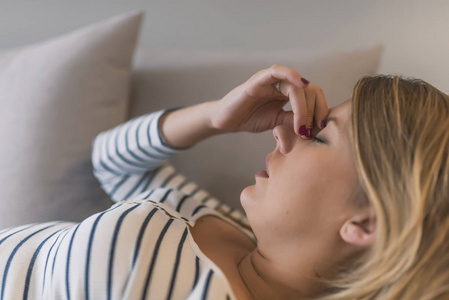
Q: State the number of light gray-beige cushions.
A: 2